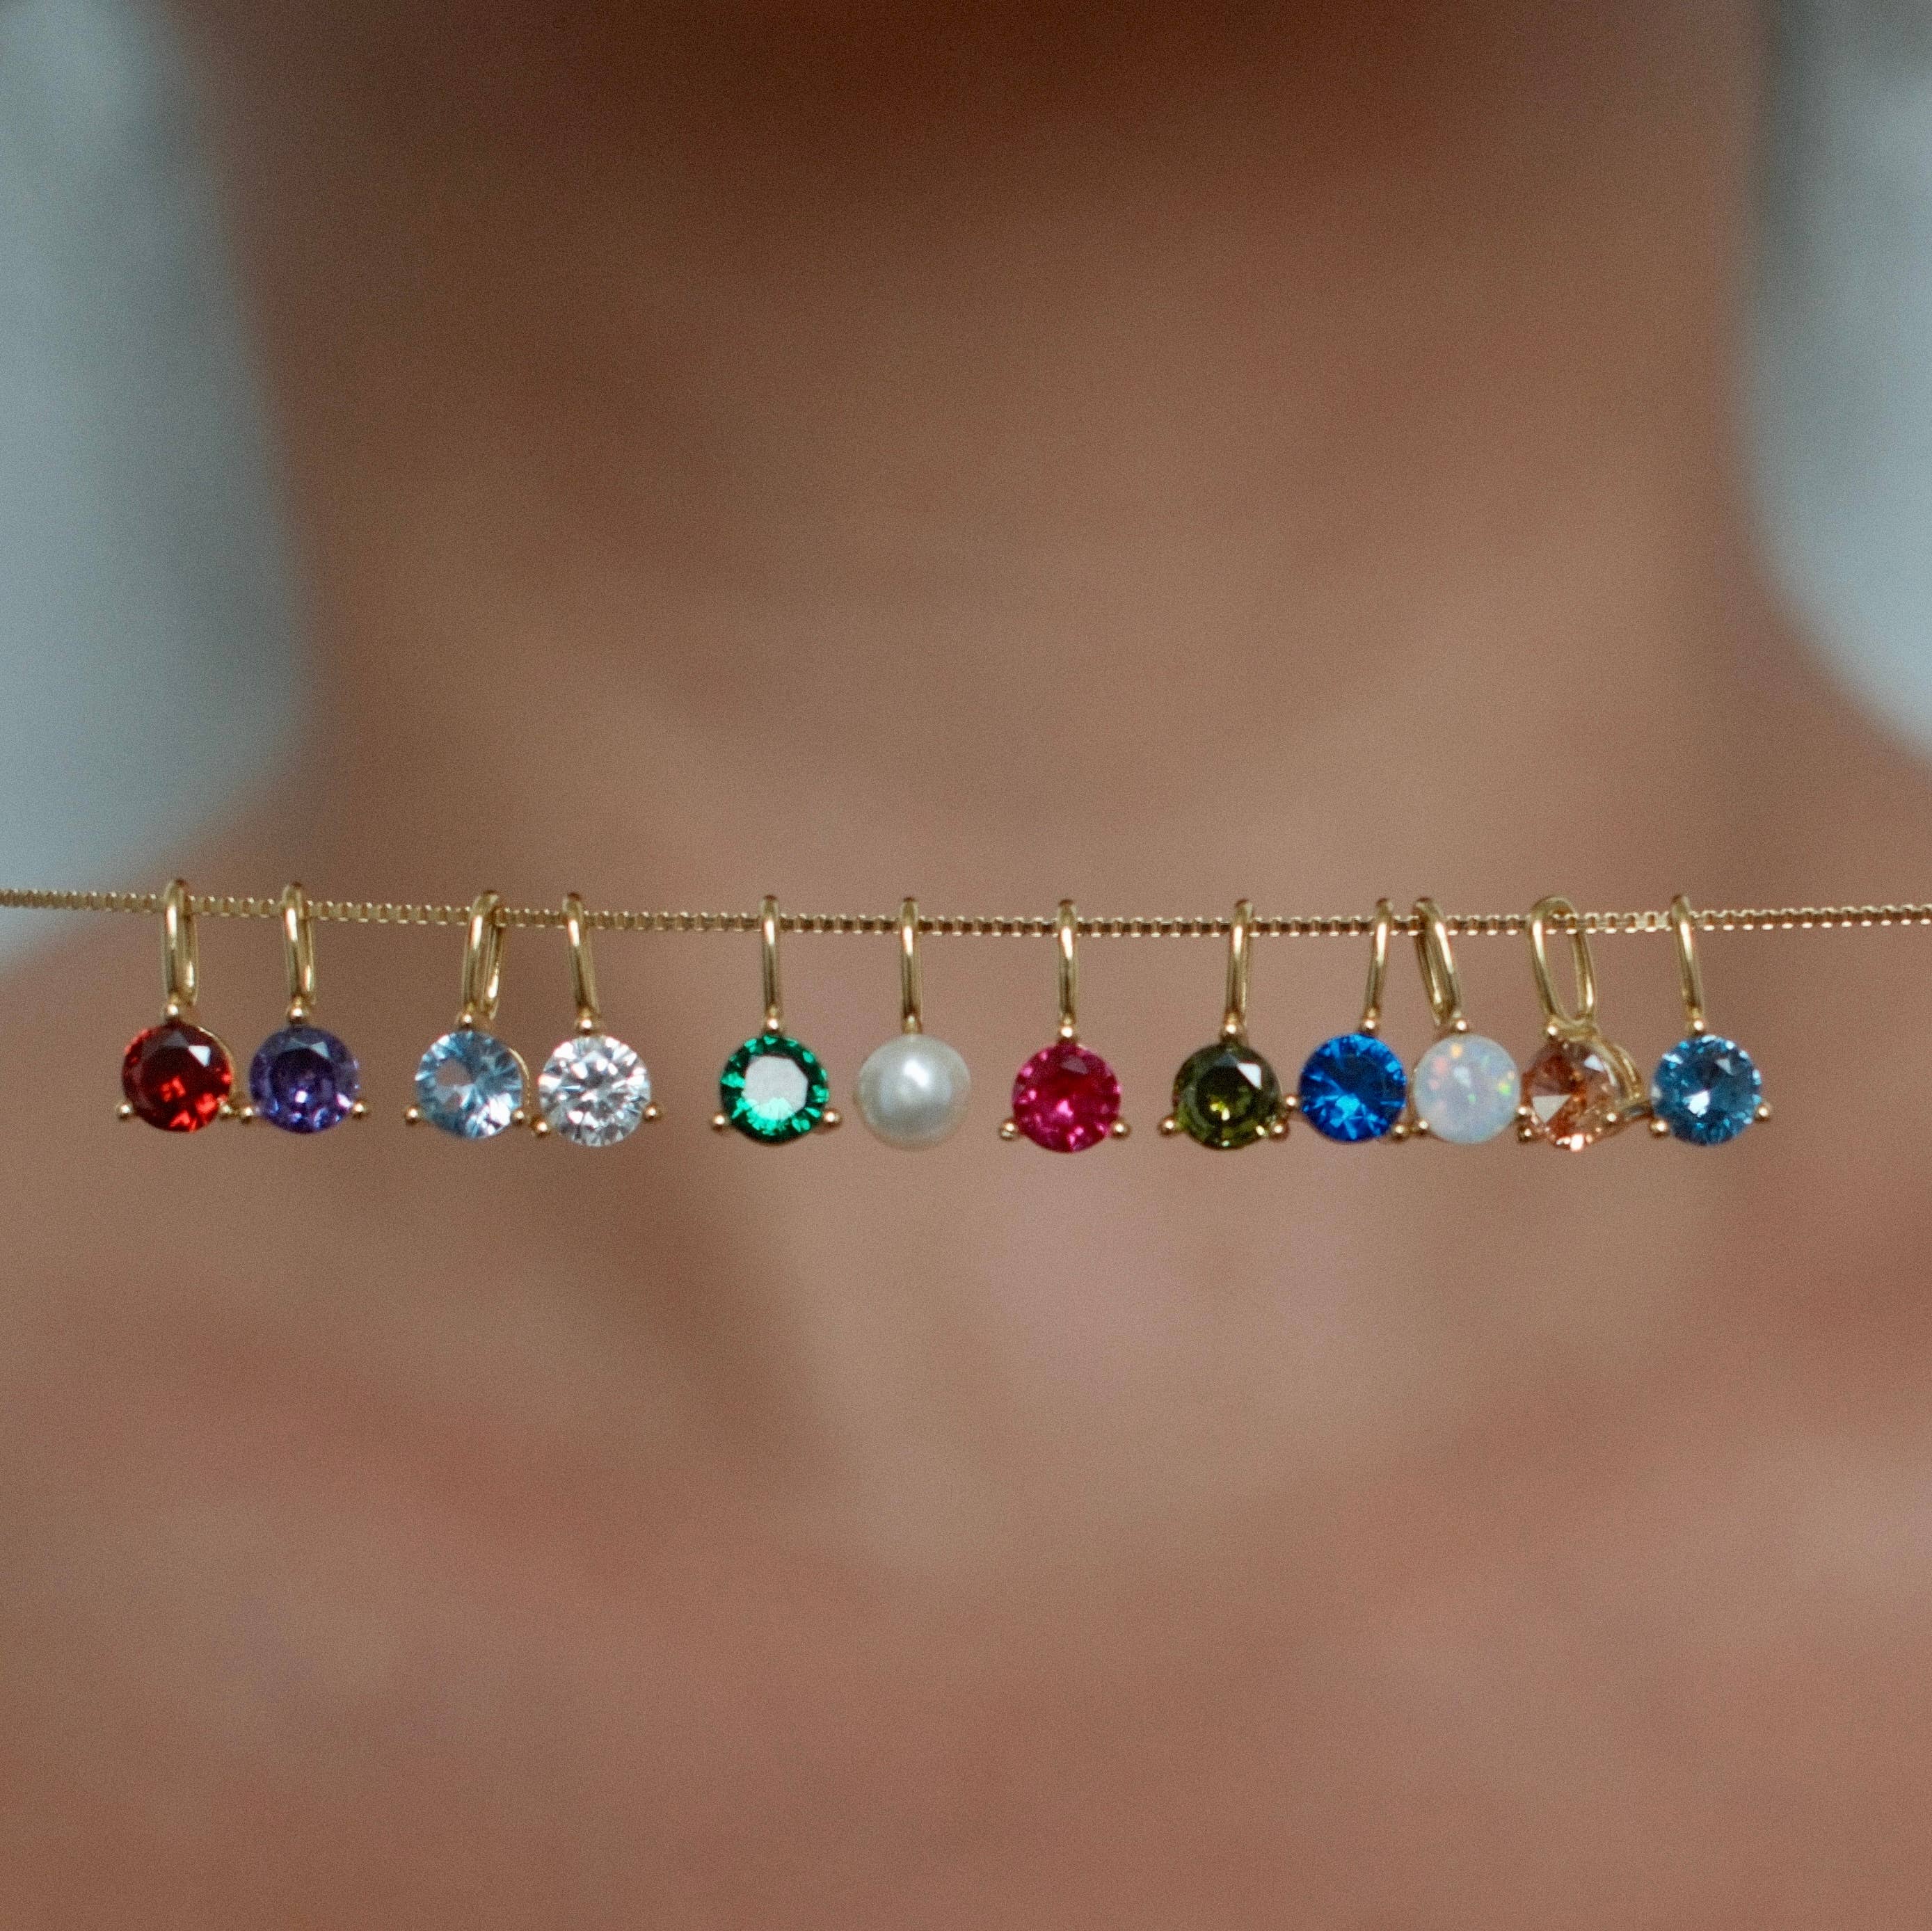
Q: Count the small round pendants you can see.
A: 12